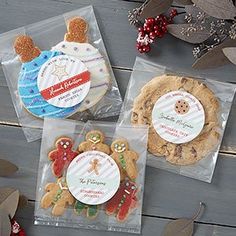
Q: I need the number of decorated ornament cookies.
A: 2